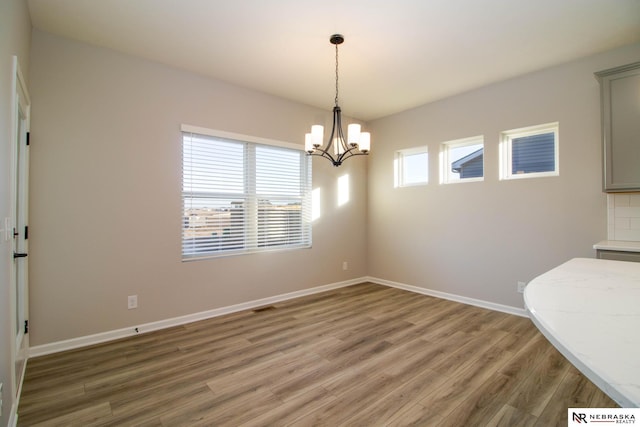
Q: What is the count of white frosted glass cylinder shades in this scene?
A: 5